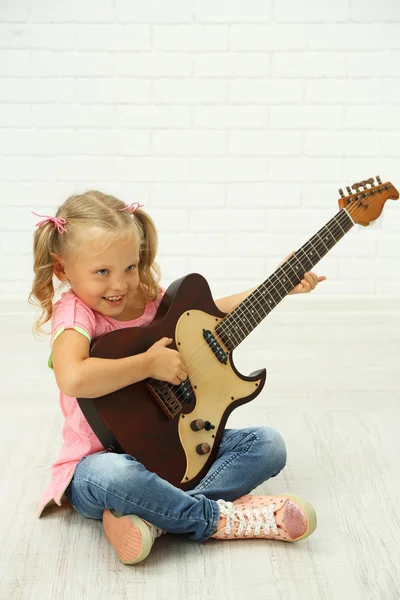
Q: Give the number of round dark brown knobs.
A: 2